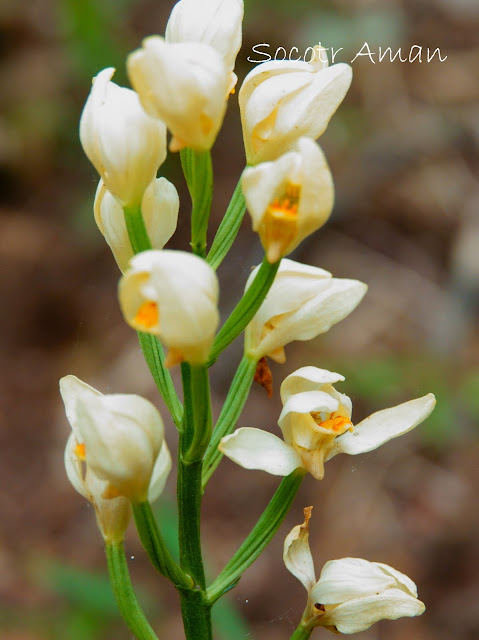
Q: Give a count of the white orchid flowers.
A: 12